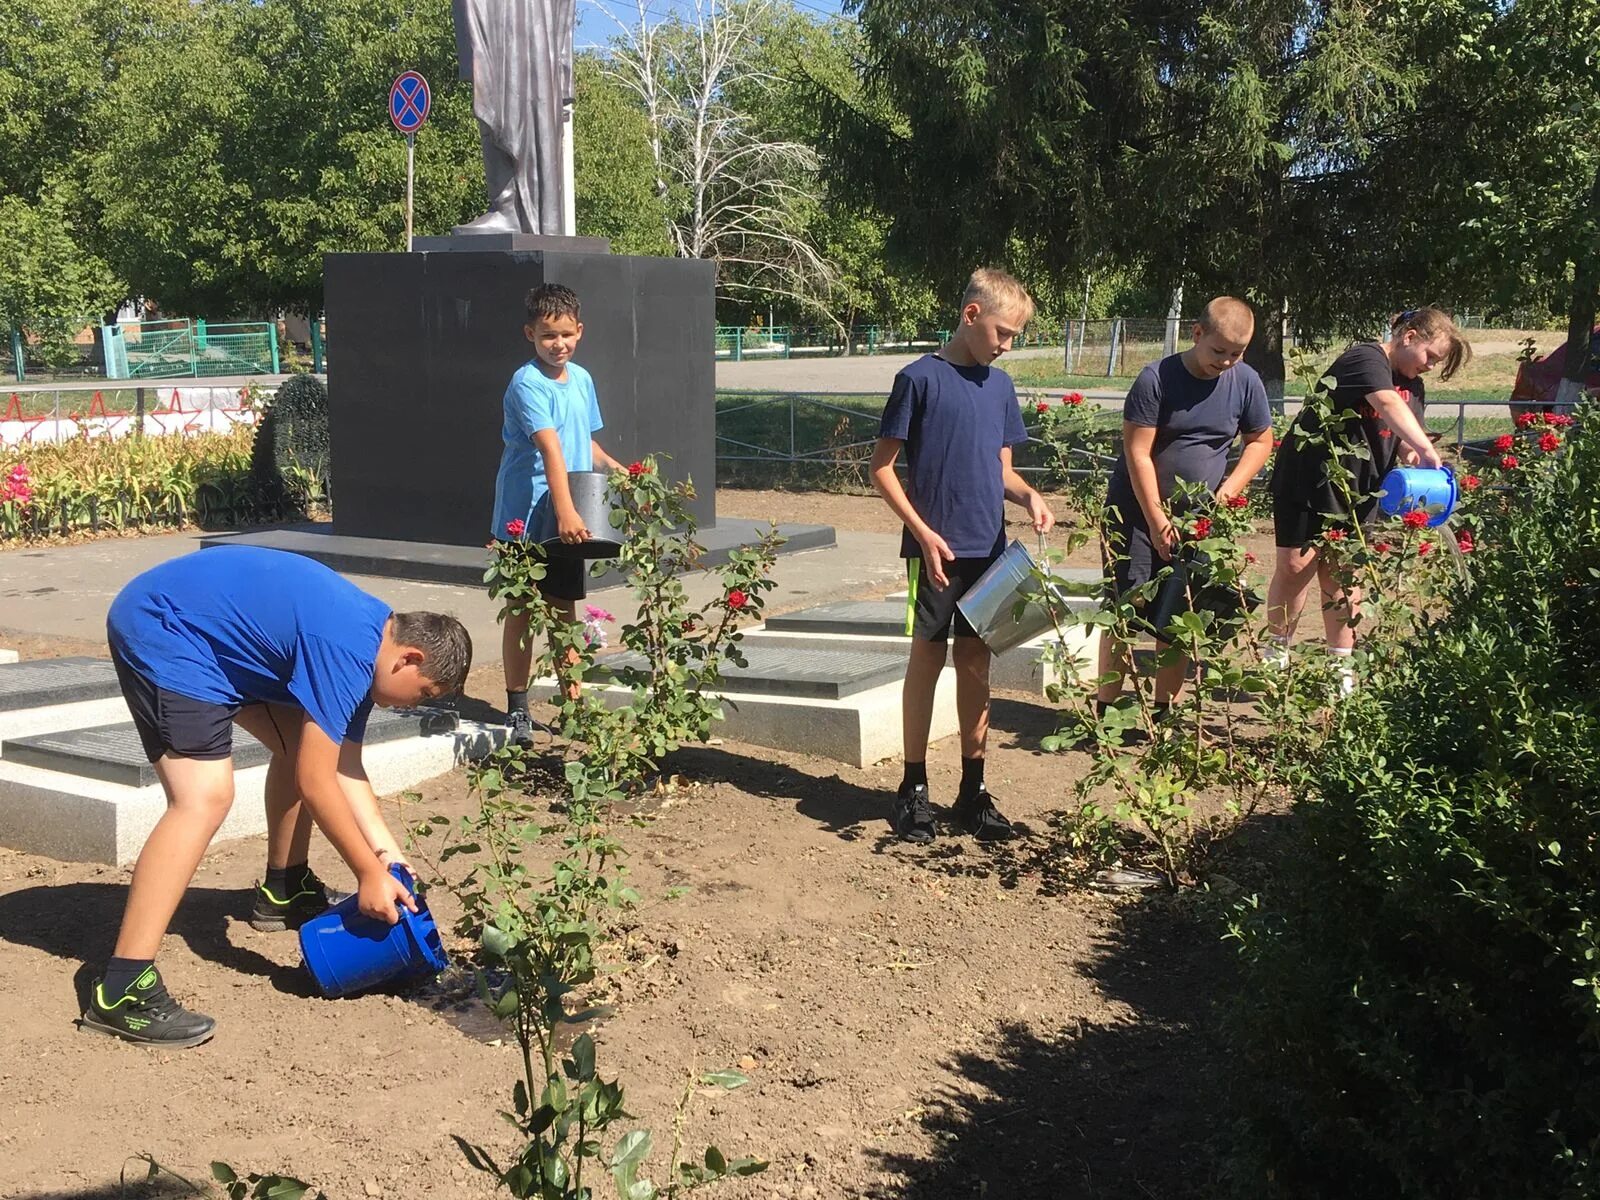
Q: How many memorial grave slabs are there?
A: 5